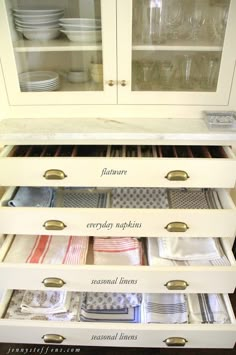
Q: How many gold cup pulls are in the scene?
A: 8